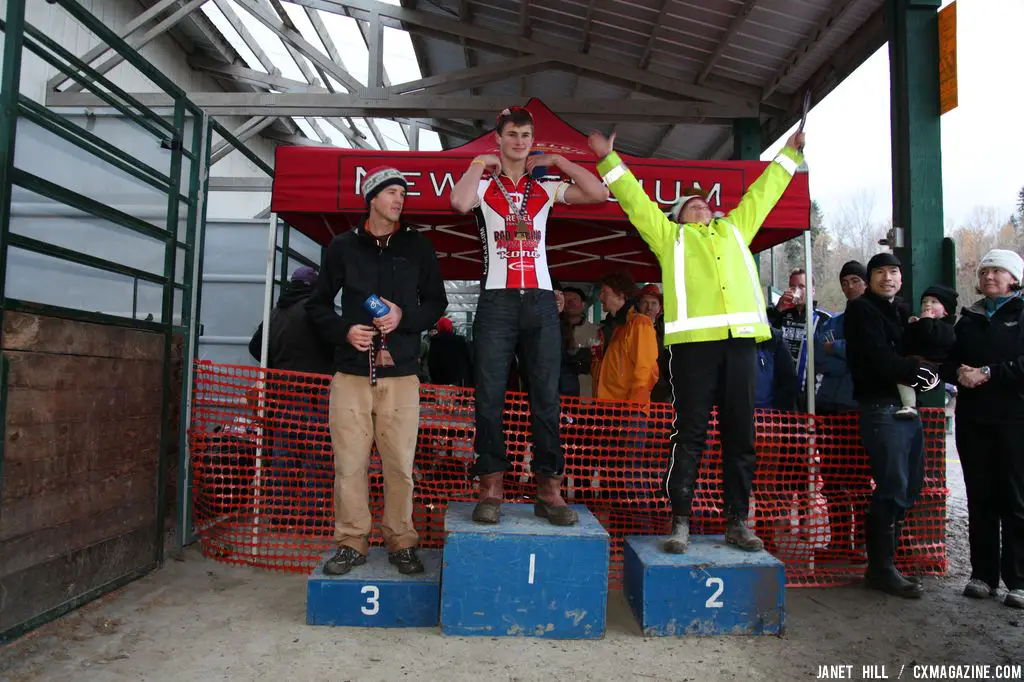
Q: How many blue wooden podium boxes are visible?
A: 3